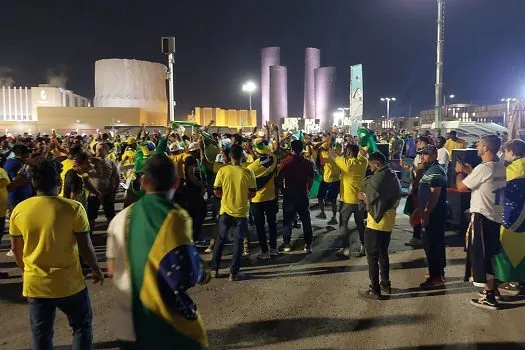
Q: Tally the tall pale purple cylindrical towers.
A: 4